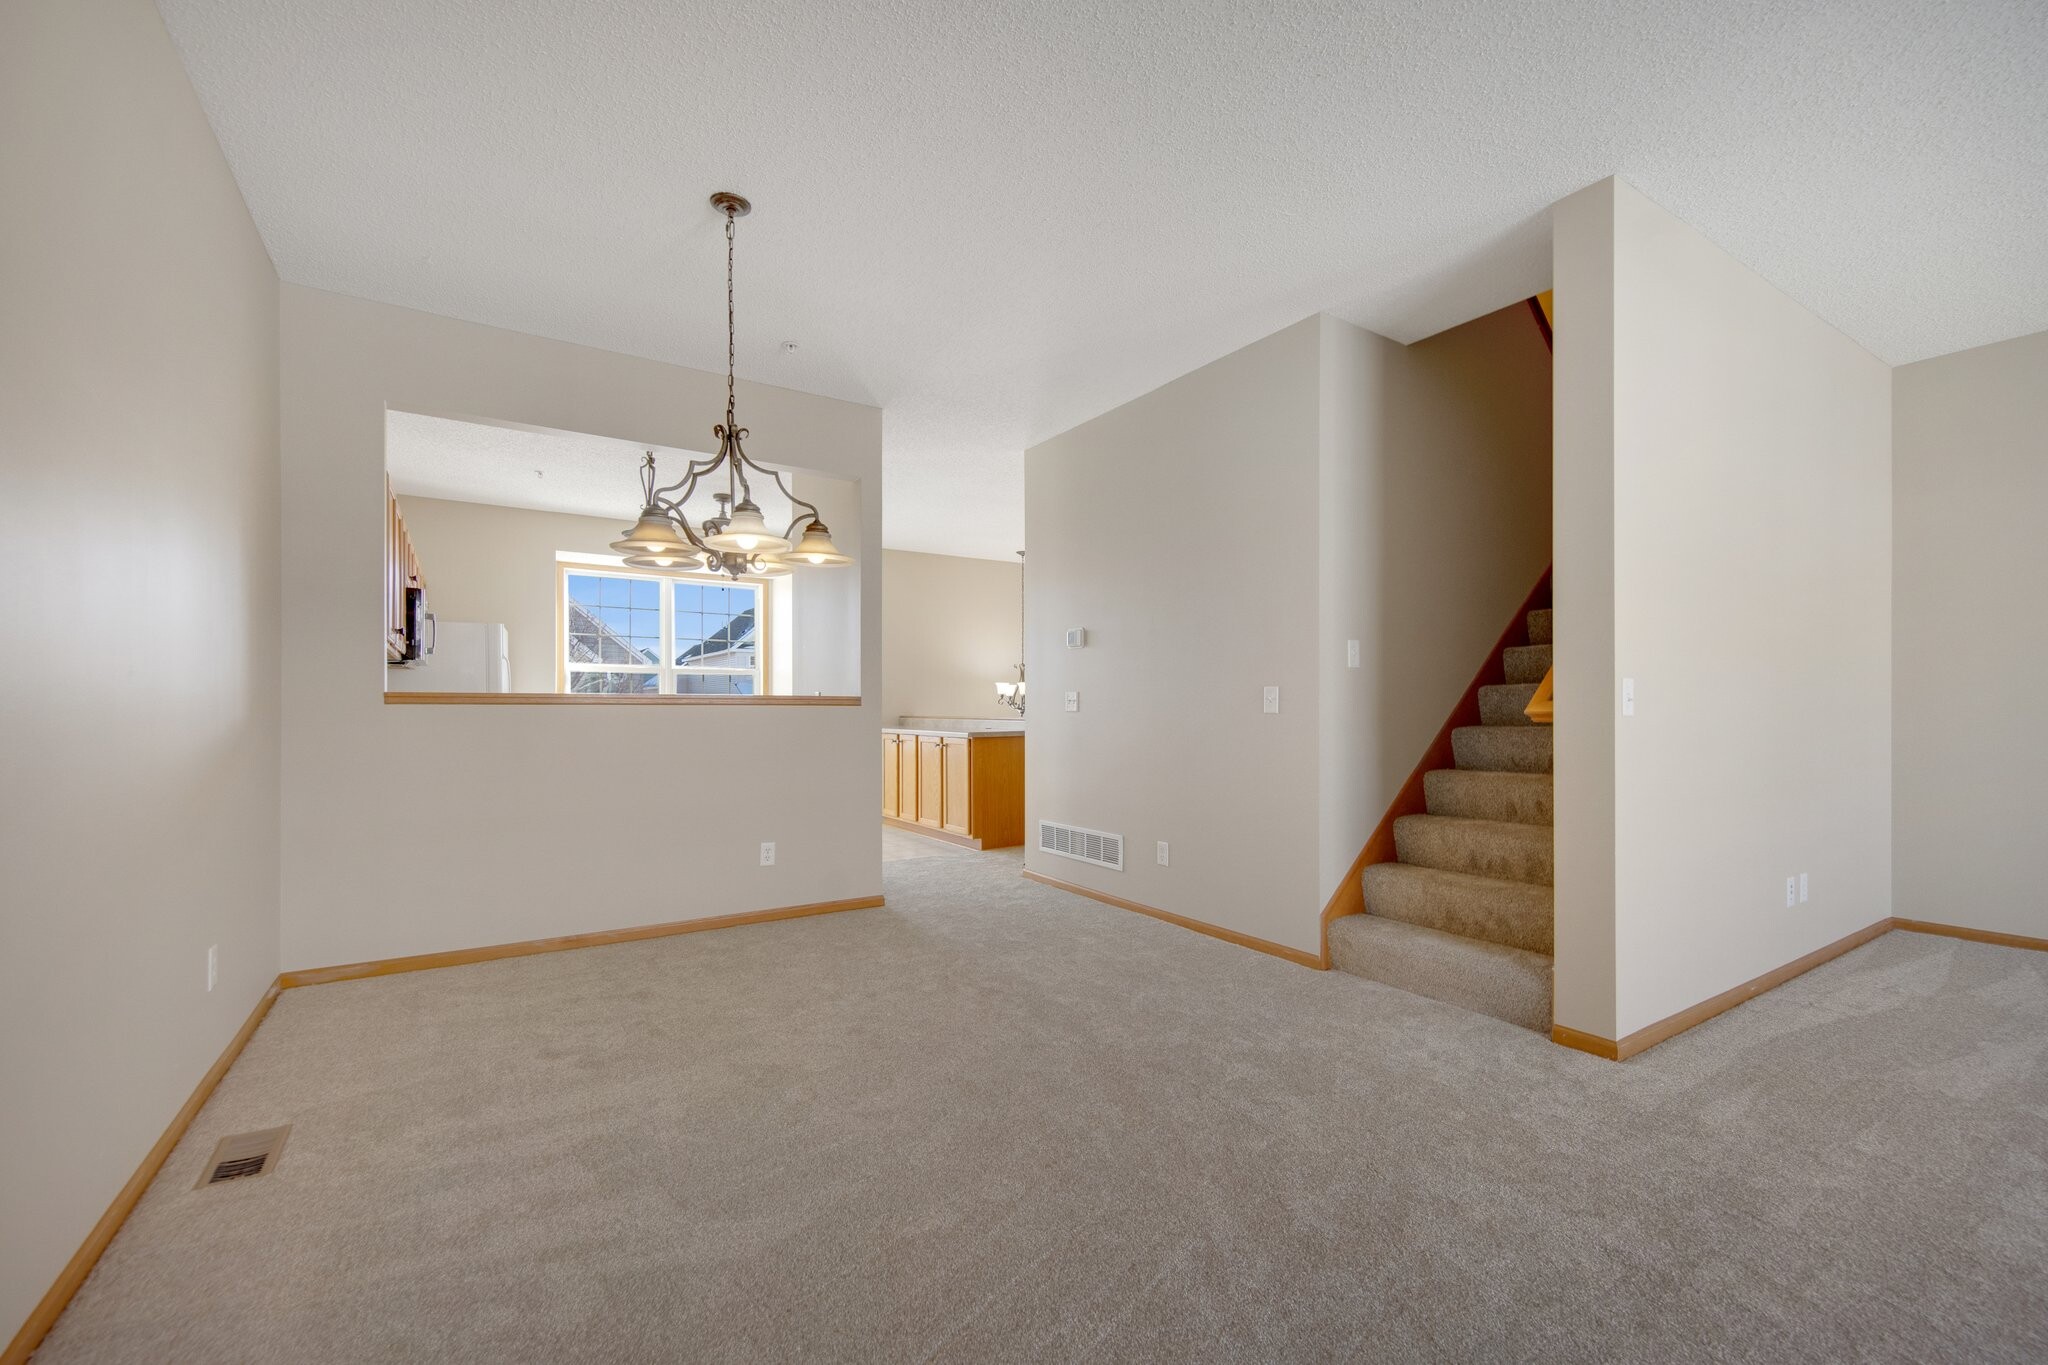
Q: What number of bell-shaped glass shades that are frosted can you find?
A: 5